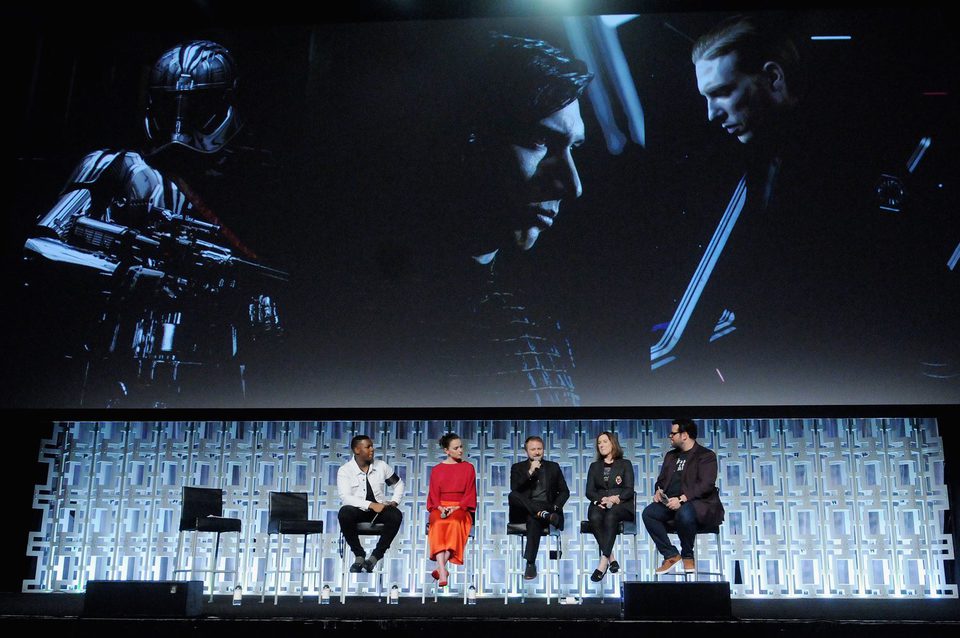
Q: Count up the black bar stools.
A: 7